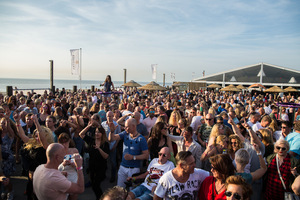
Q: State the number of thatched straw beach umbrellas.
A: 7